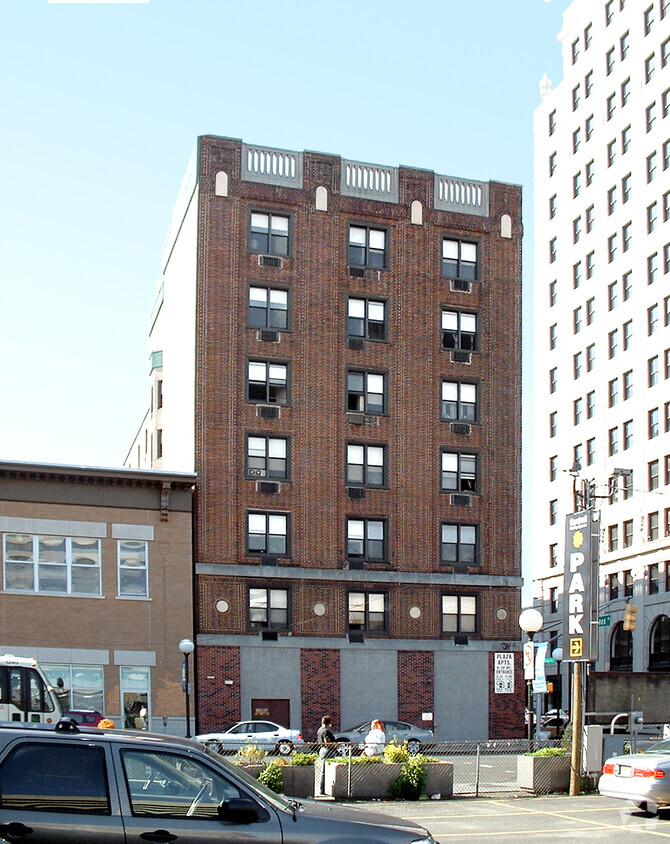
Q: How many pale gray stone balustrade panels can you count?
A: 3